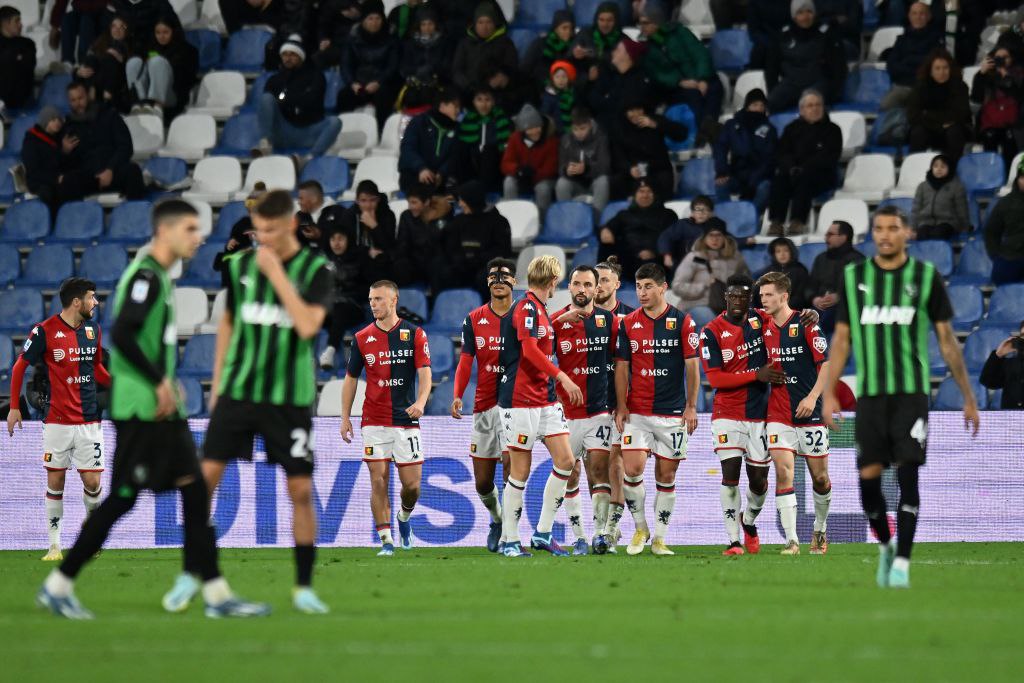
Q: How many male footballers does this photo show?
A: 12